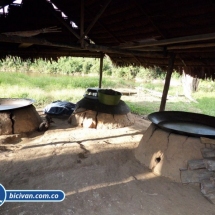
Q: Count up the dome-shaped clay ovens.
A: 3